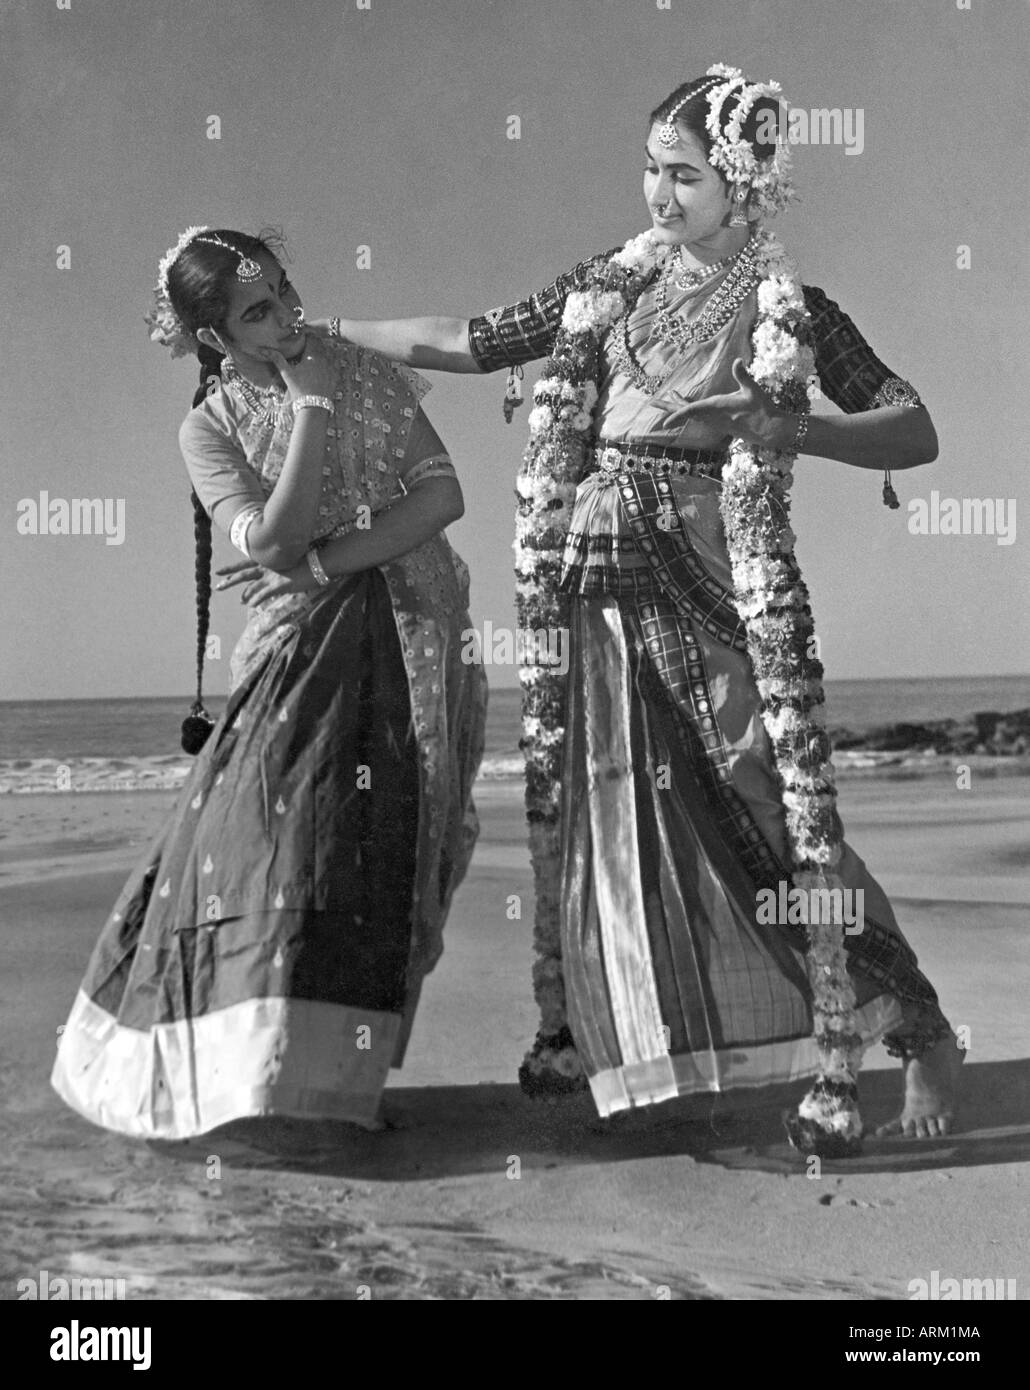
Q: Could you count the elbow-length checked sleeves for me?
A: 2